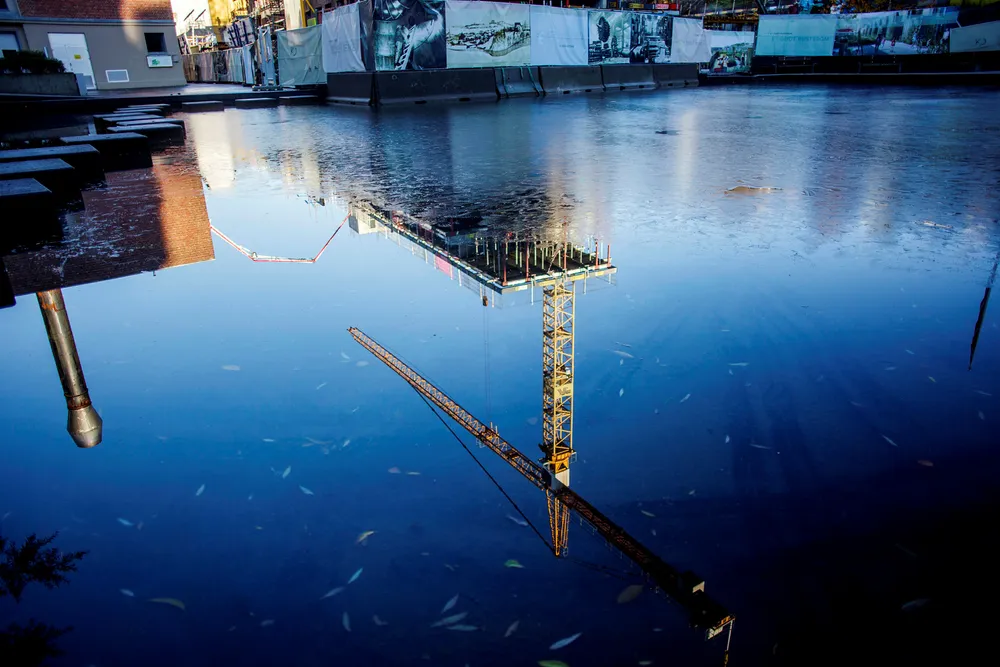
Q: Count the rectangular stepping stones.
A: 14